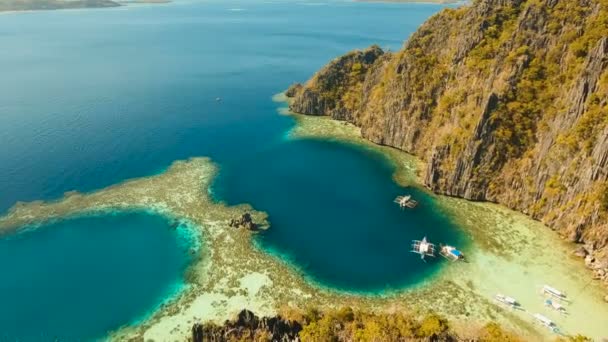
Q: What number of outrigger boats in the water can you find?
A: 7